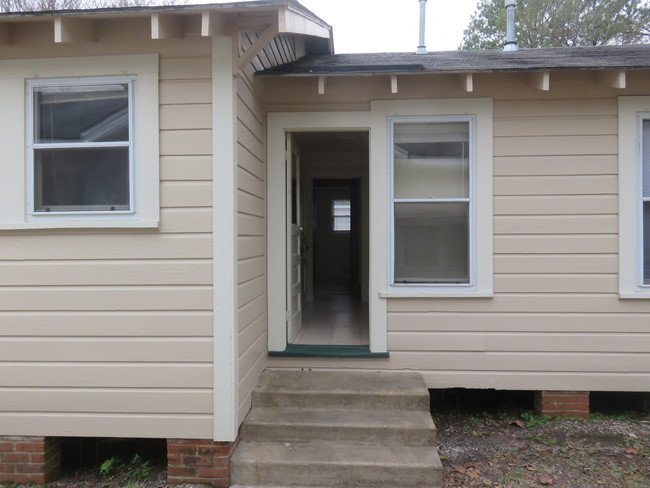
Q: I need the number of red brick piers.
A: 3